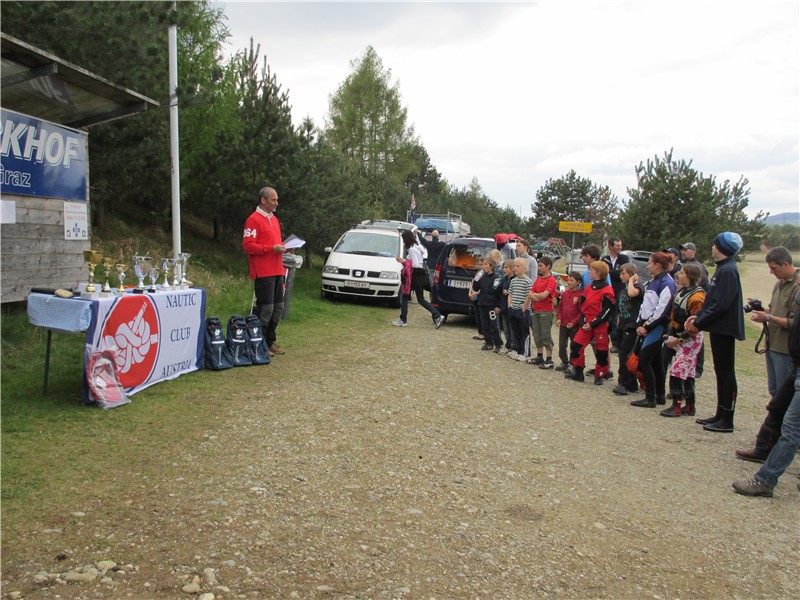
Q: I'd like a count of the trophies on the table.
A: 8